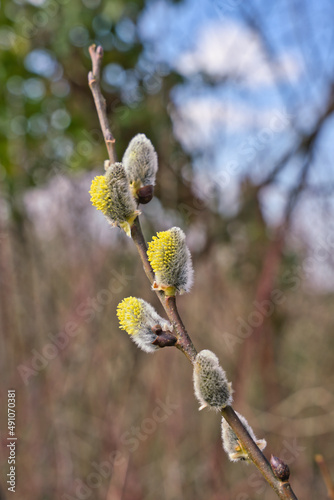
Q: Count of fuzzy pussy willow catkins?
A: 6